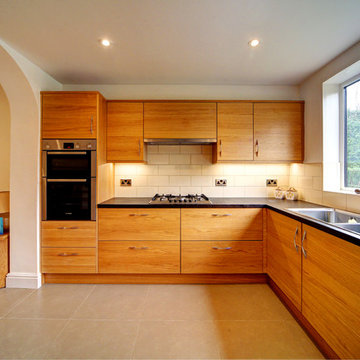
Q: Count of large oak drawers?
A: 4